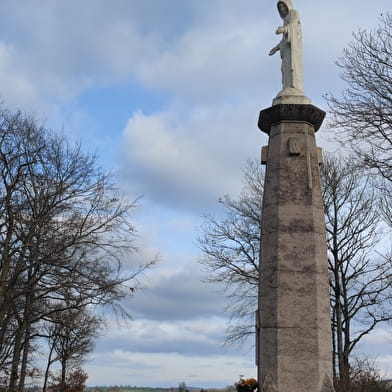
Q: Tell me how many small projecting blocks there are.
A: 3